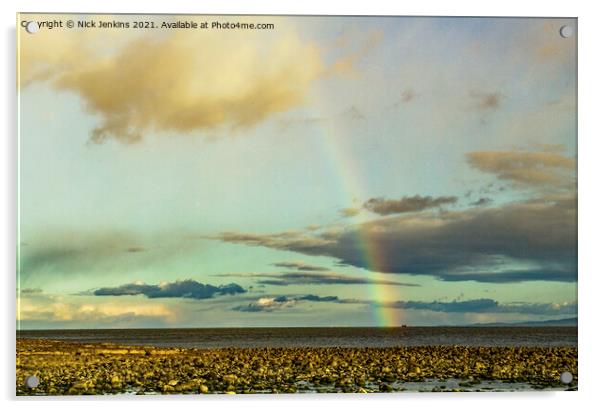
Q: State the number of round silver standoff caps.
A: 4